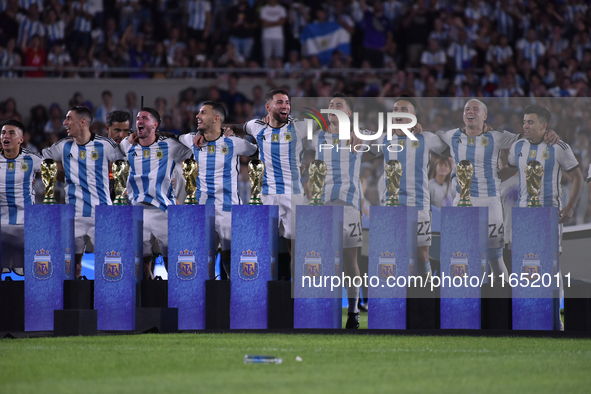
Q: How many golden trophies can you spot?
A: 8